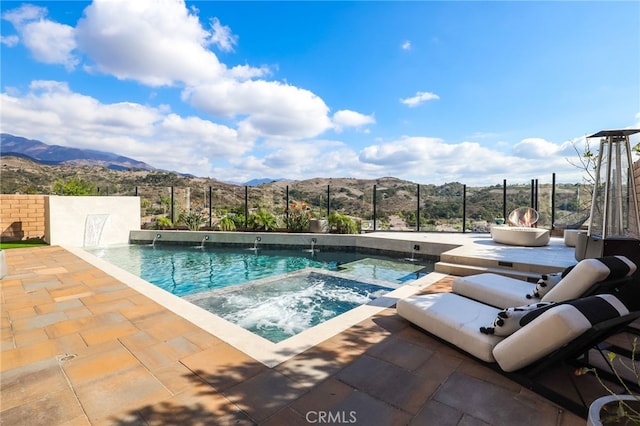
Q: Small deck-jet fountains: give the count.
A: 5